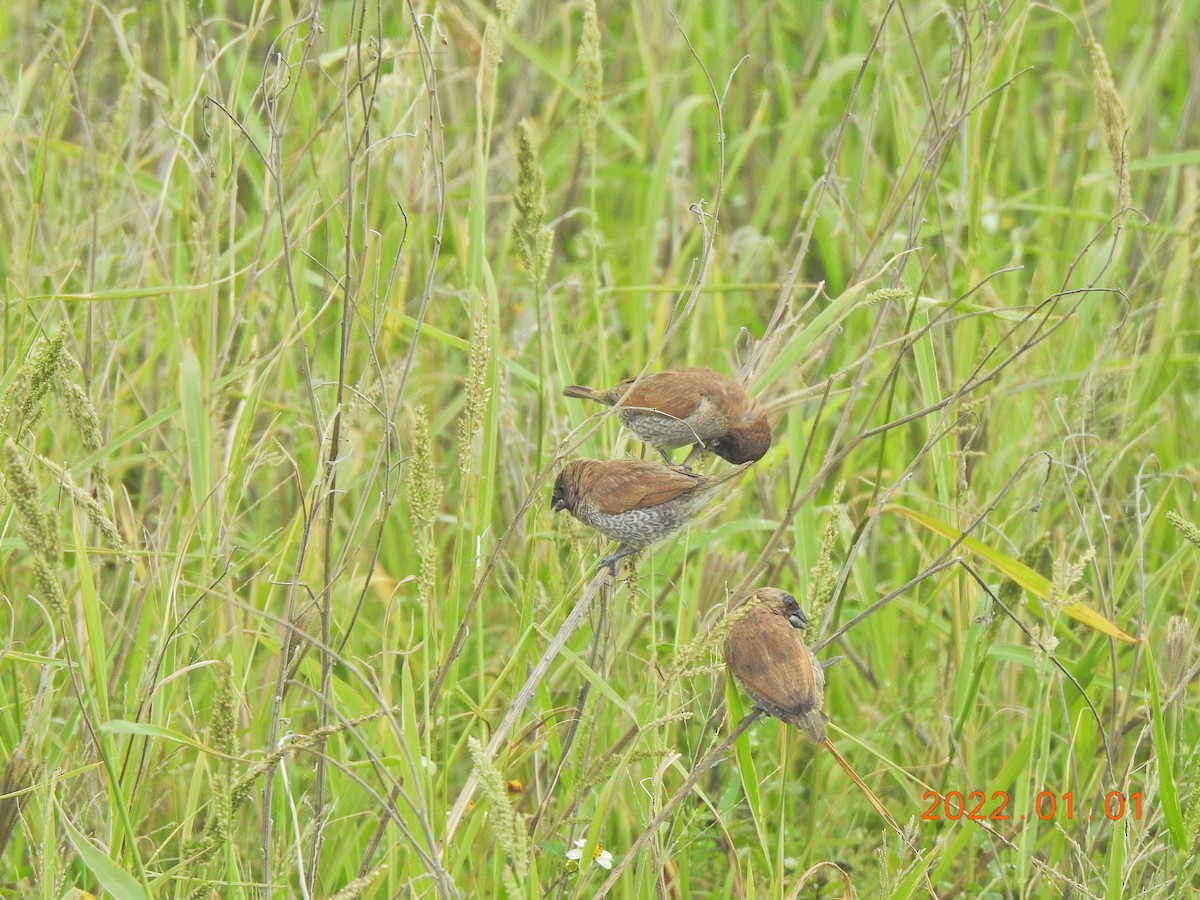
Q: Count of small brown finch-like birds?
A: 3